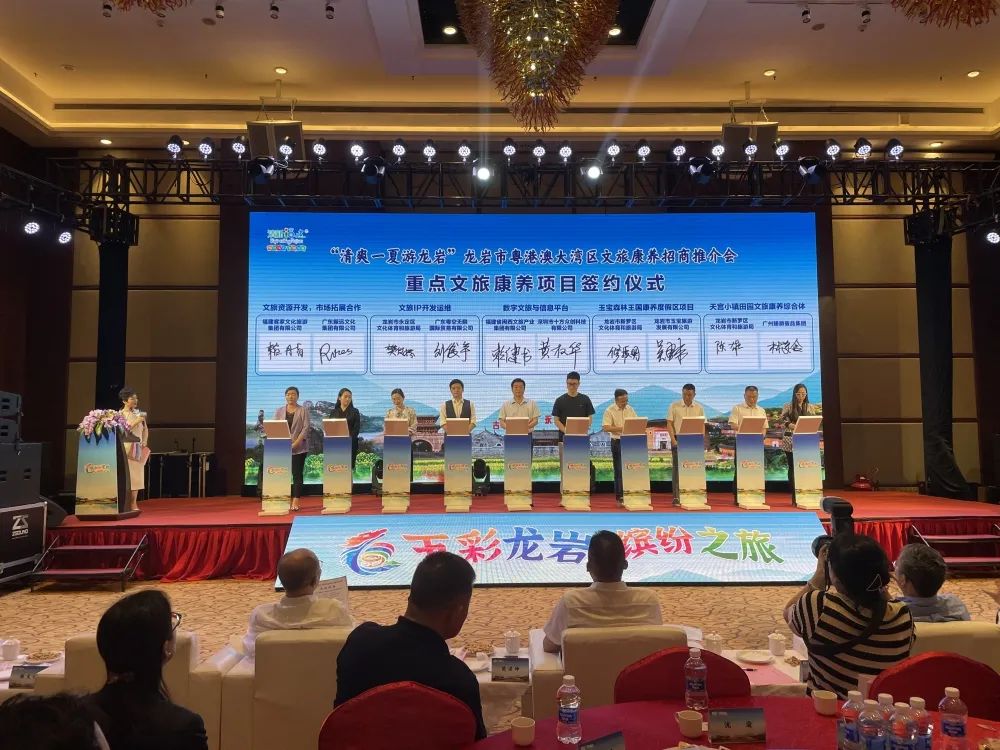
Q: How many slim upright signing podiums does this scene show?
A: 10